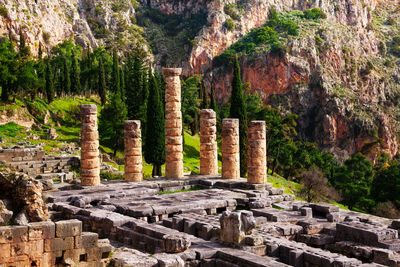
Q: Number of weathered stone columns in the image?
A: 6